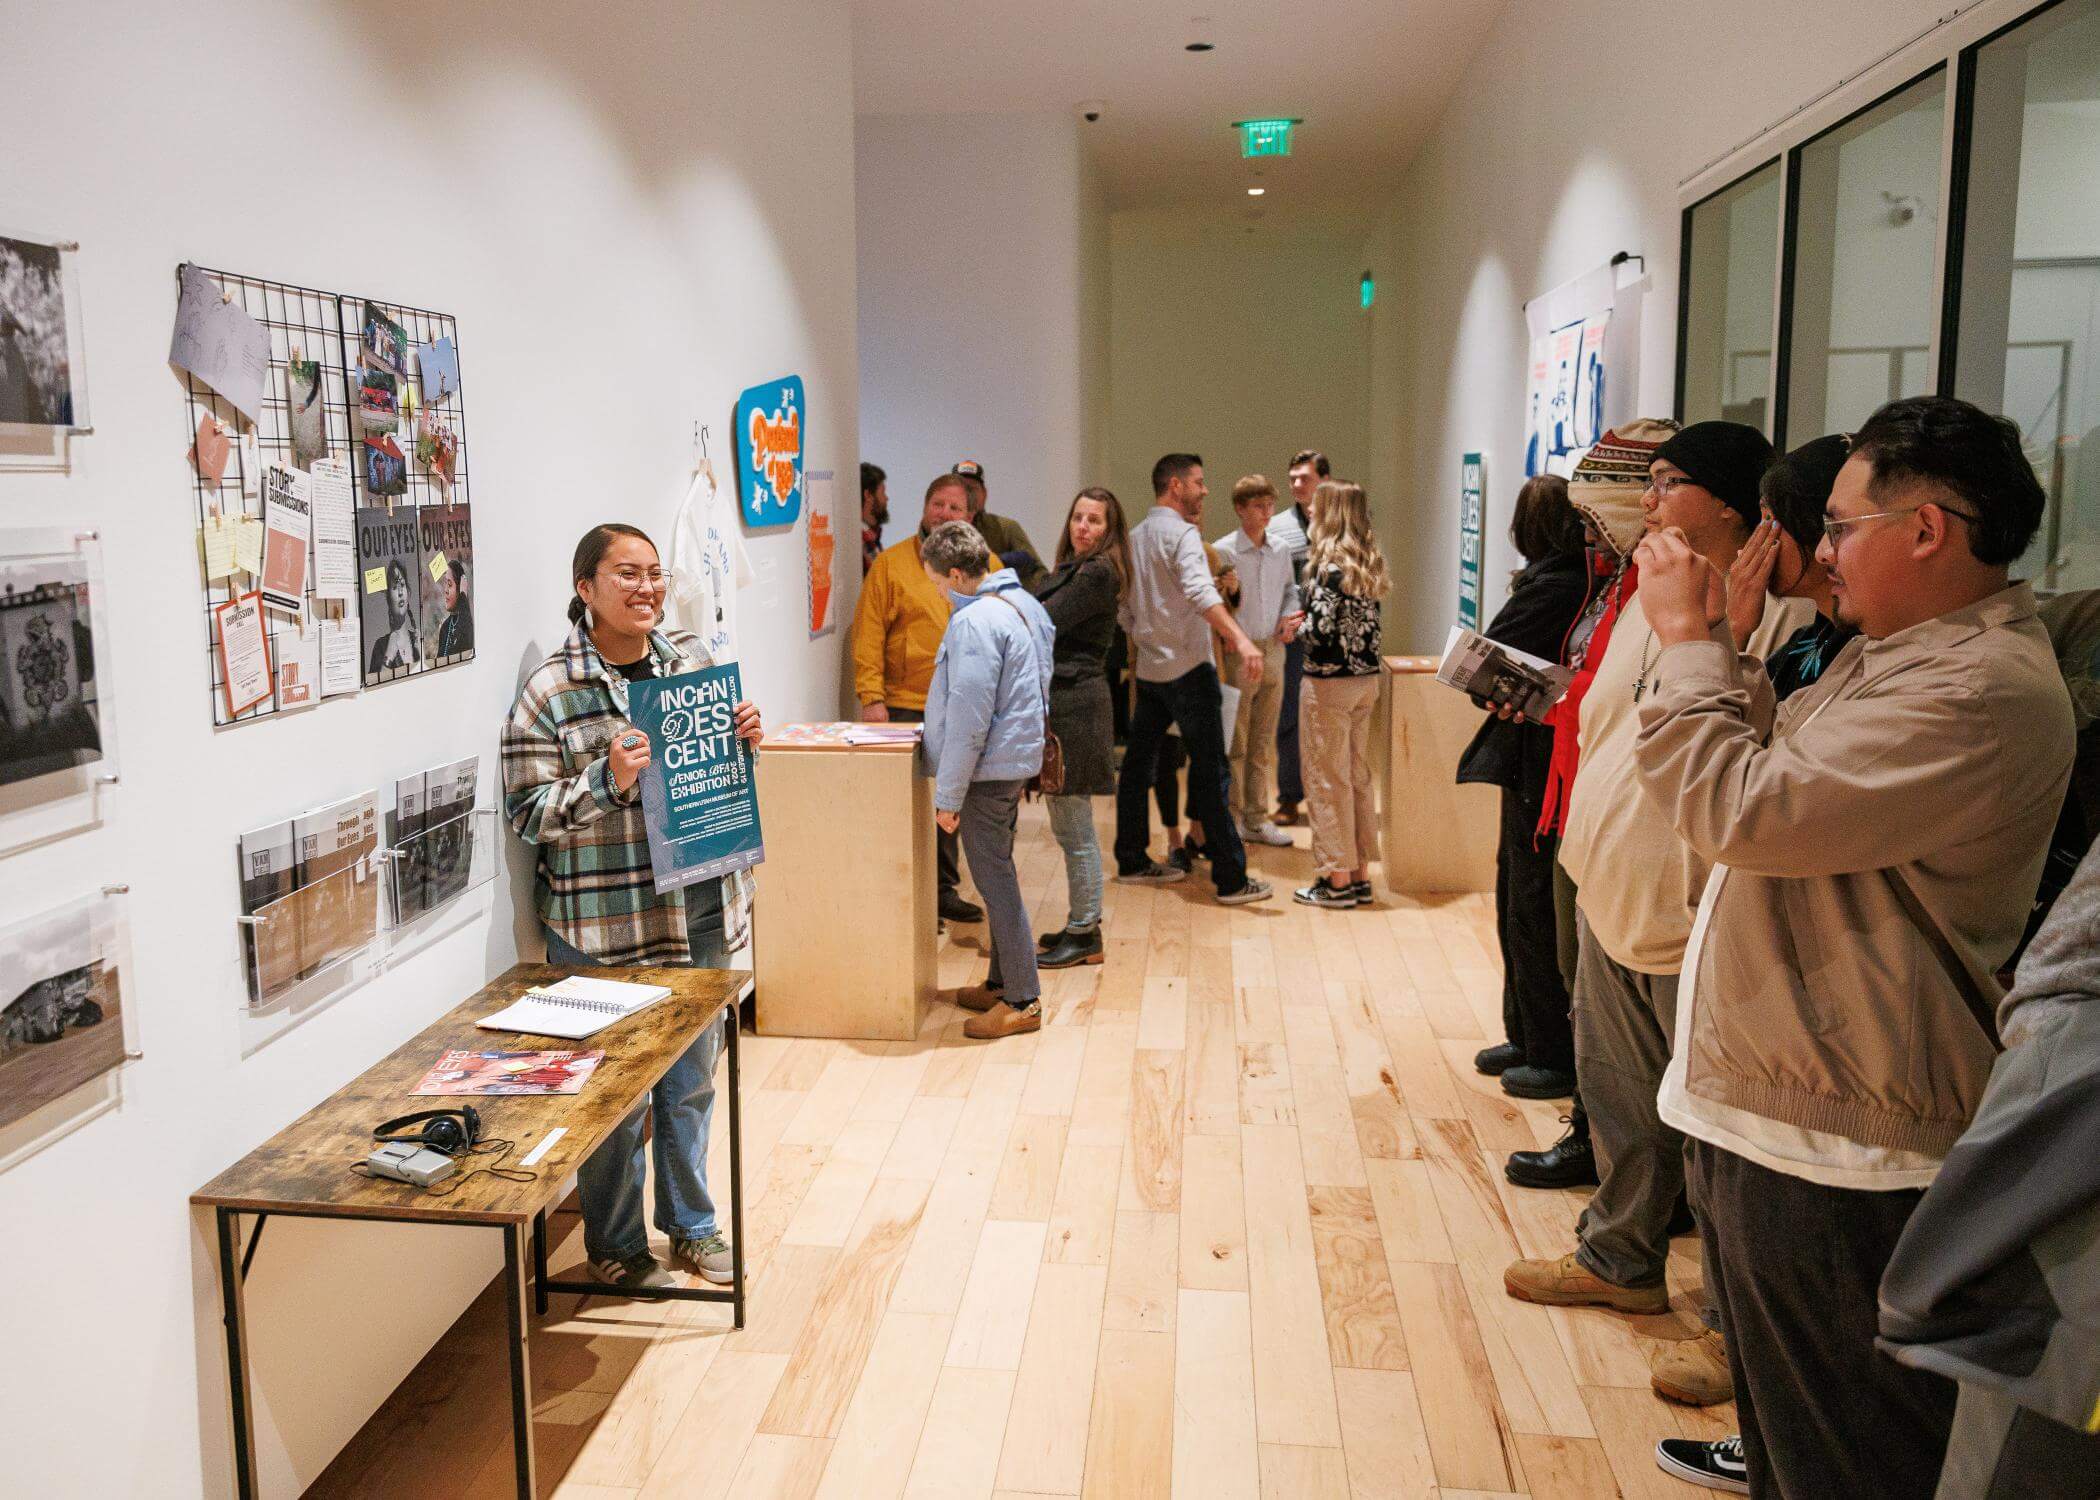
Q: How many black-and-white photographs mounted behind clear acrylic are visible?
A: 3